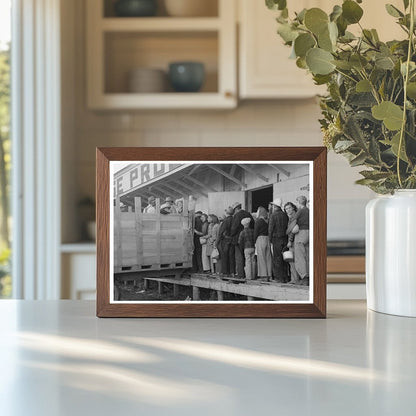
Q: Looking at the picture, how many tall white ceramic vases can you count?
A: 1